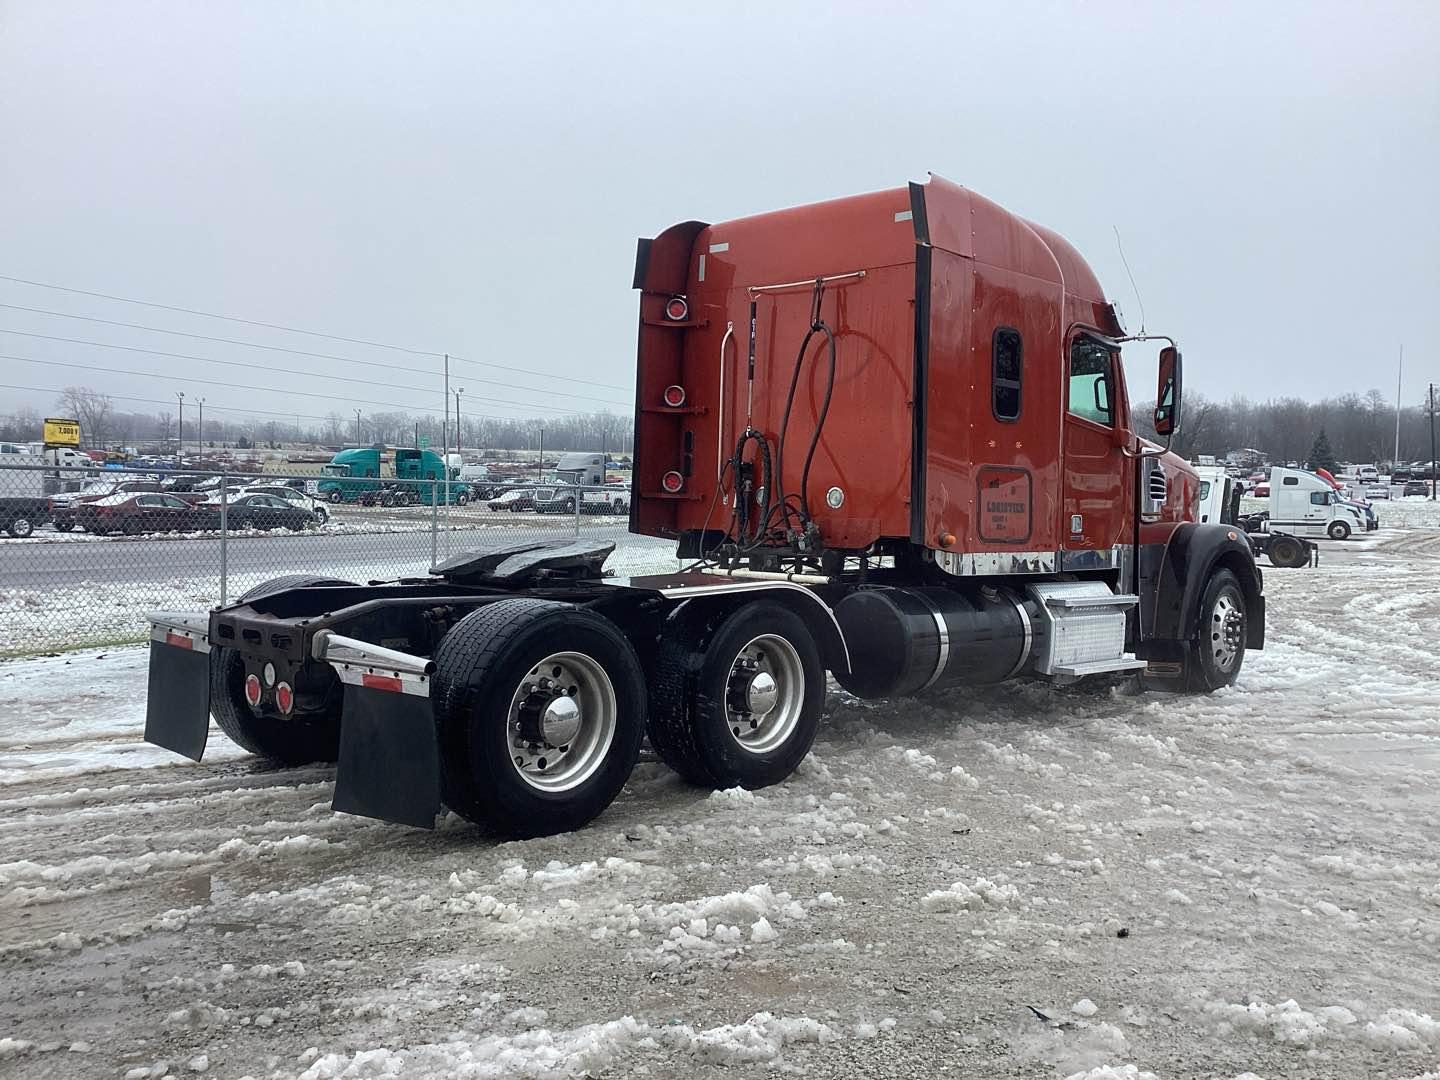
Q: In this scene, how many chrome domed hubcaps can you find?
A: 2